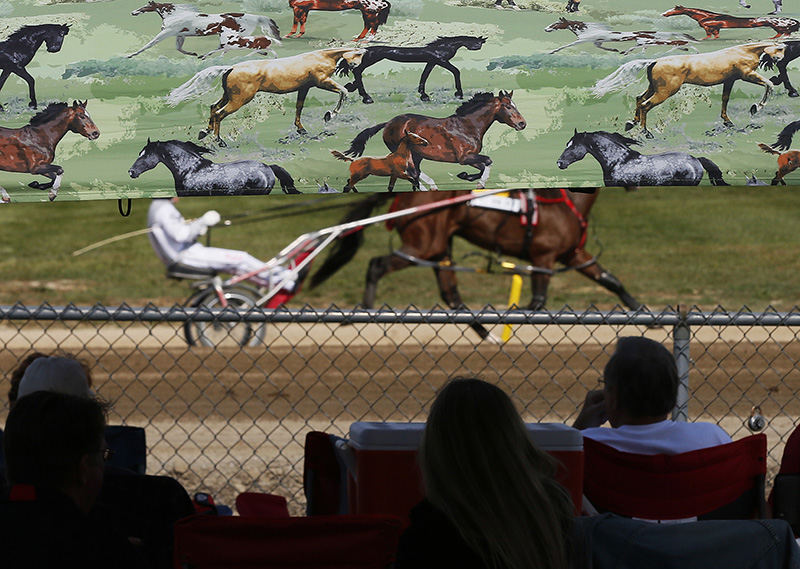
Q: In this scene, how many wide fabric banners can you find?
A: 1